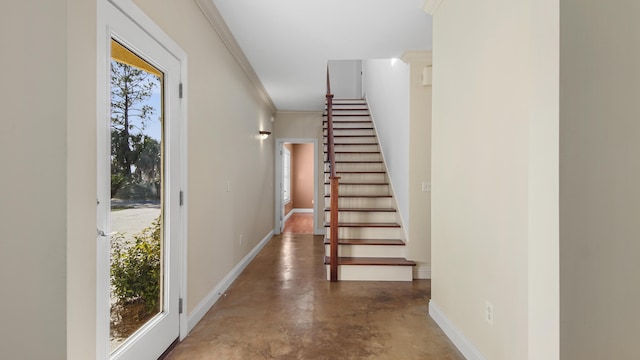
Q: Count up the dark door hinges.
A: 3